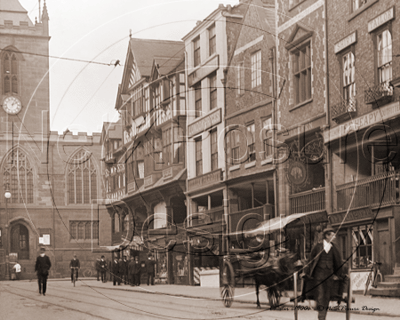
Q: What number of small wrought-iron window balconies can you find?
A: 2